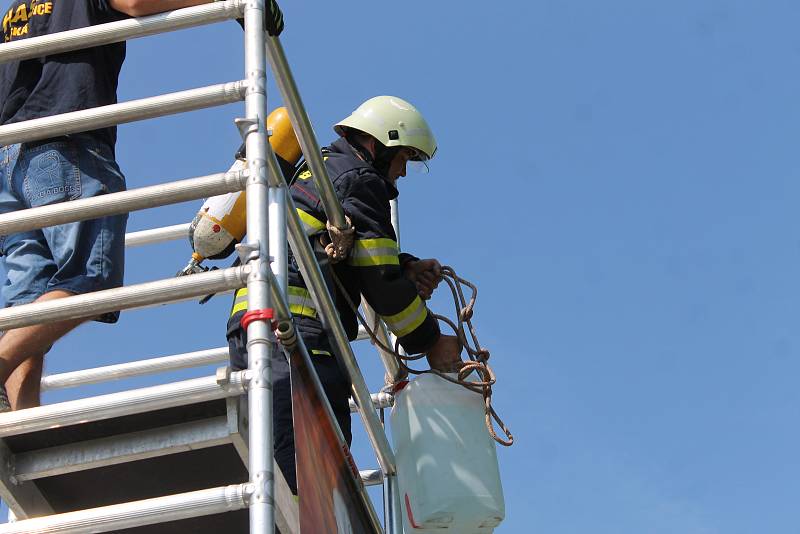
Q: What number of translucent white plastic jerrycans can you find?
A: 1